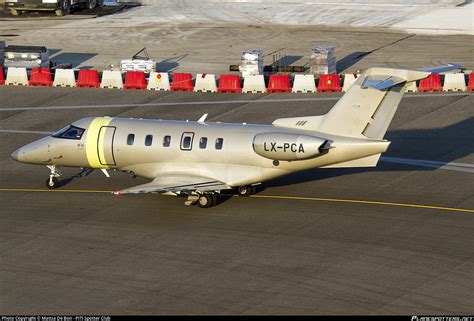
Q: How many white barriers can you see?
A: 10